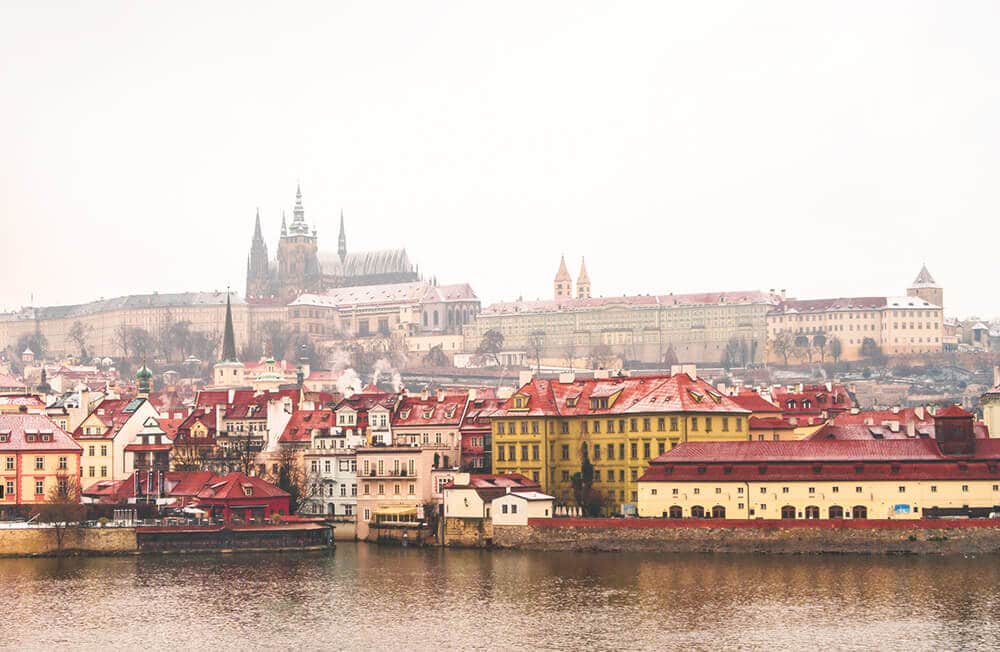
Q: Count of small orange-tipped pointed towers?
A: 2